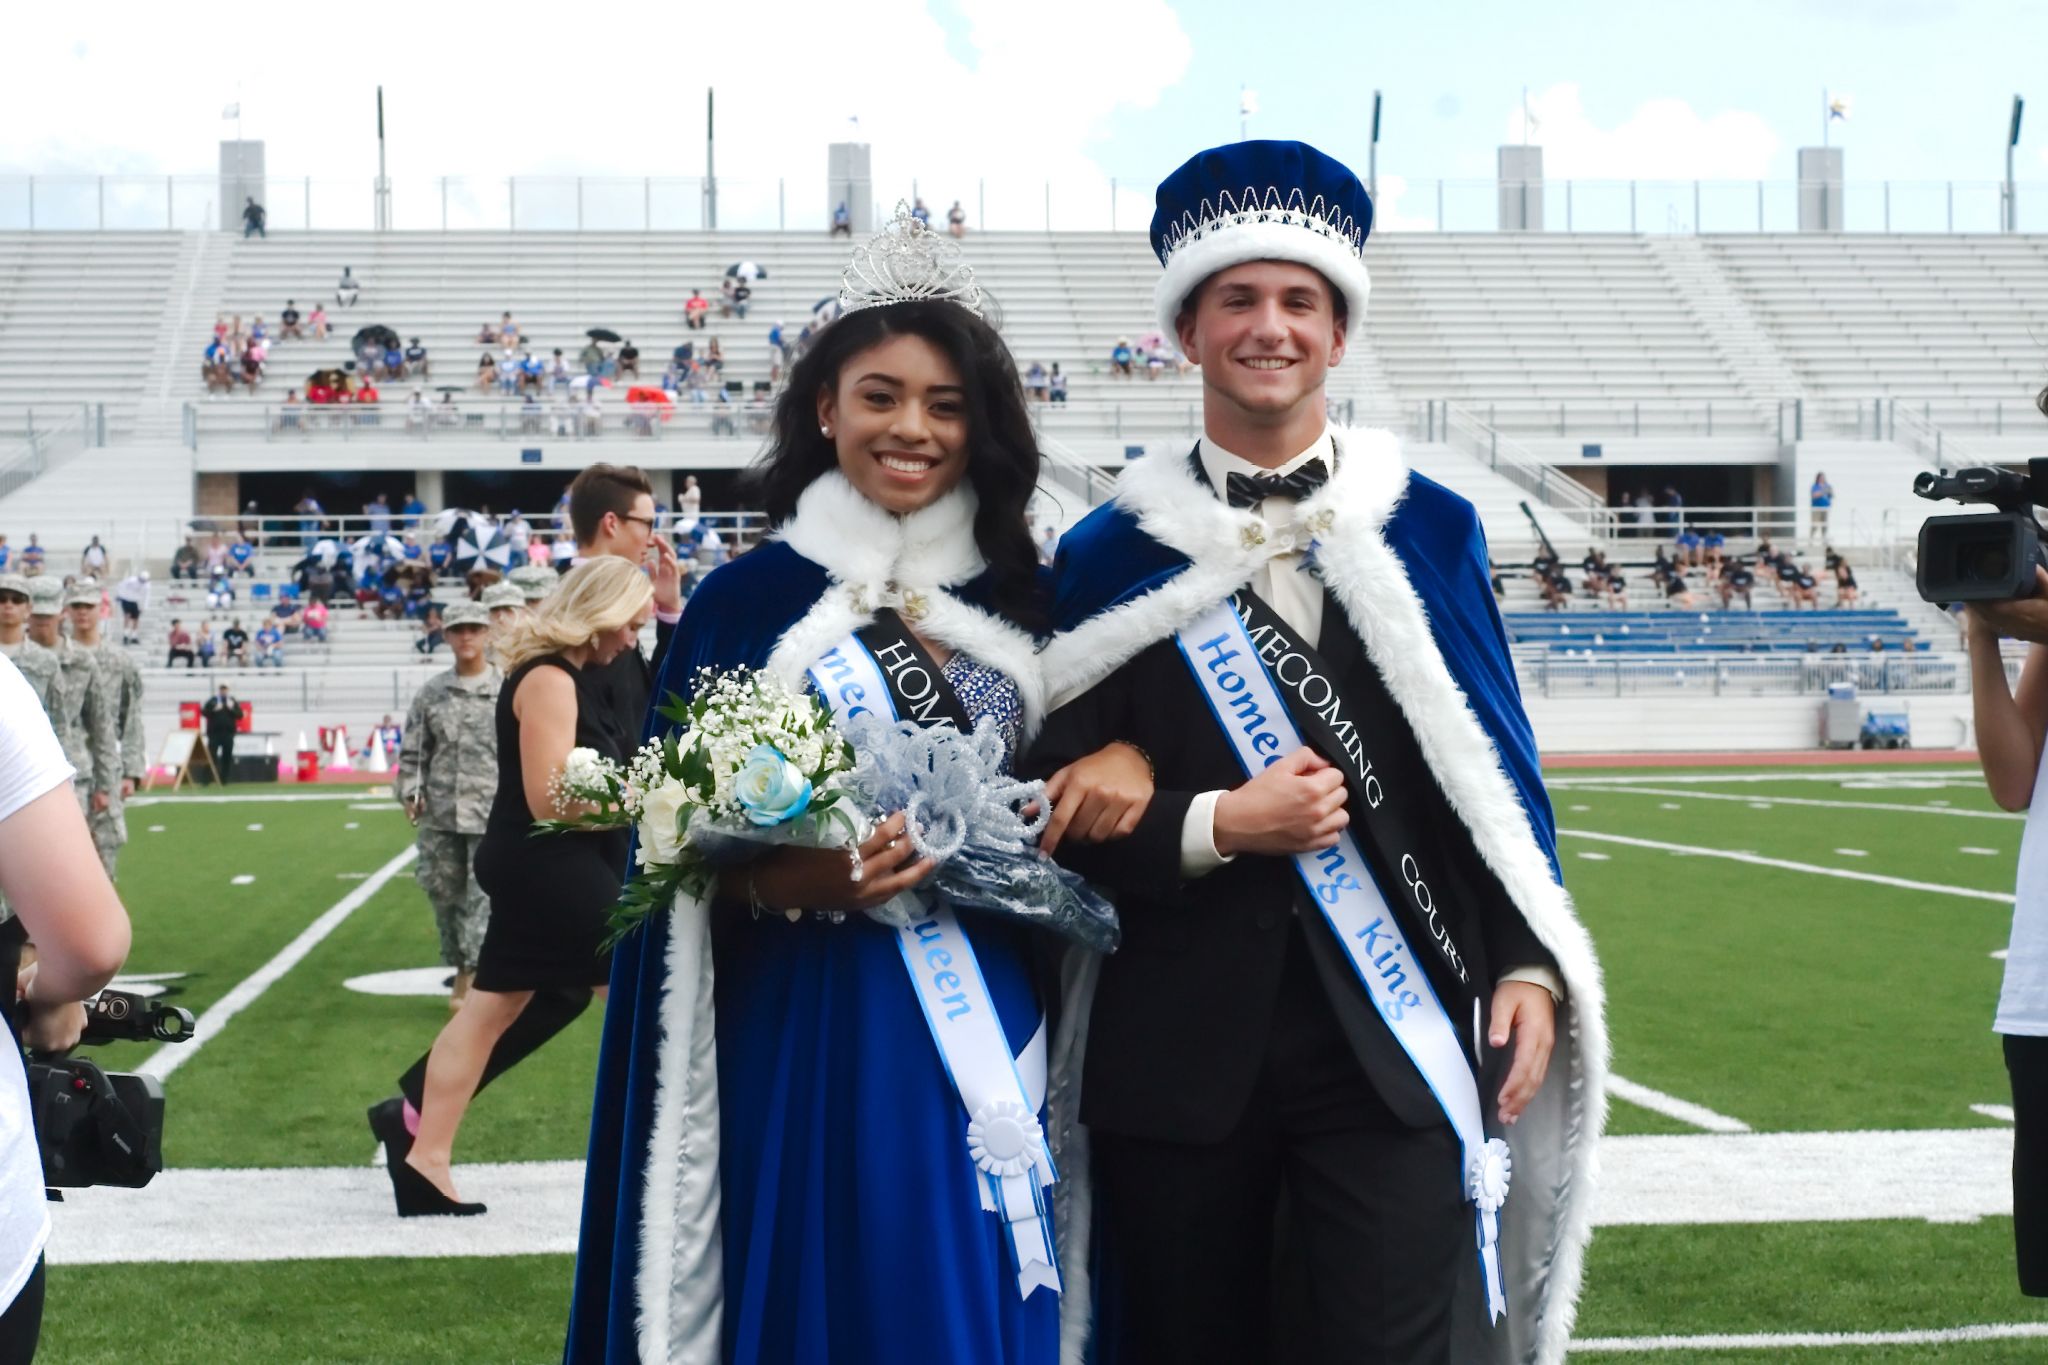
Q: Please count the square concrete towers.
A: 4